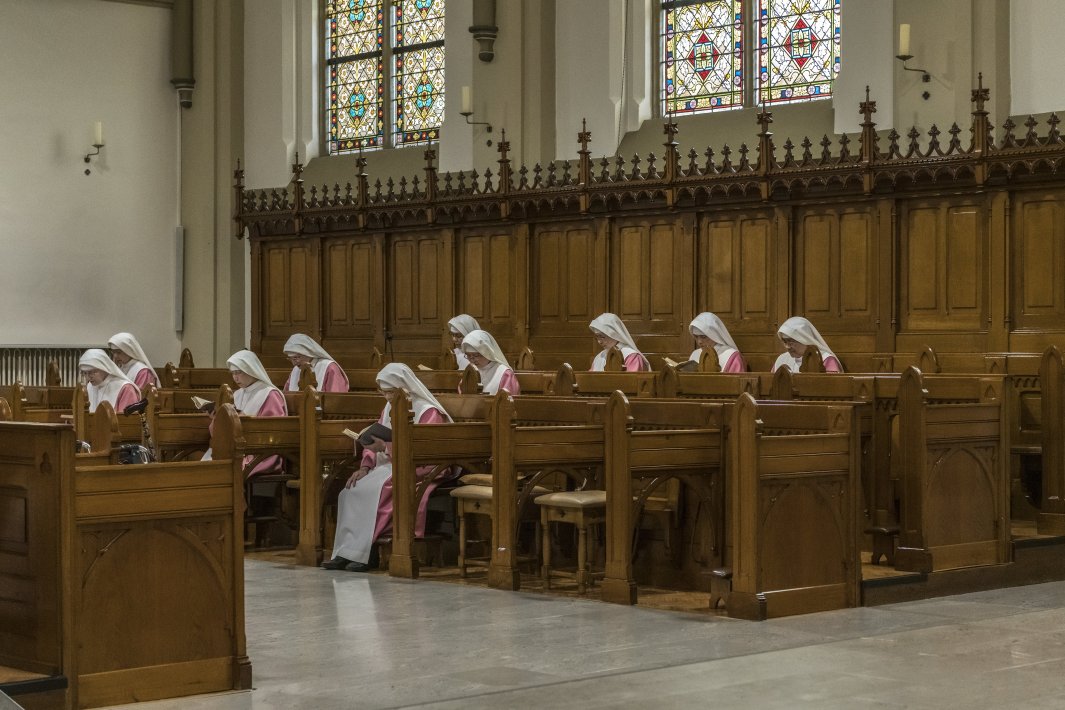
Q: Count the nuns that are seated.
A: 10